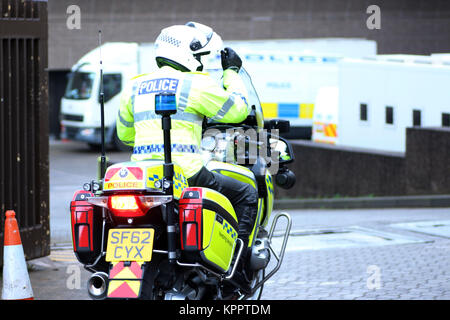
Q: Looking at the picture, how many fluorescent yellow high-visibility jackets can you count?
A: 1